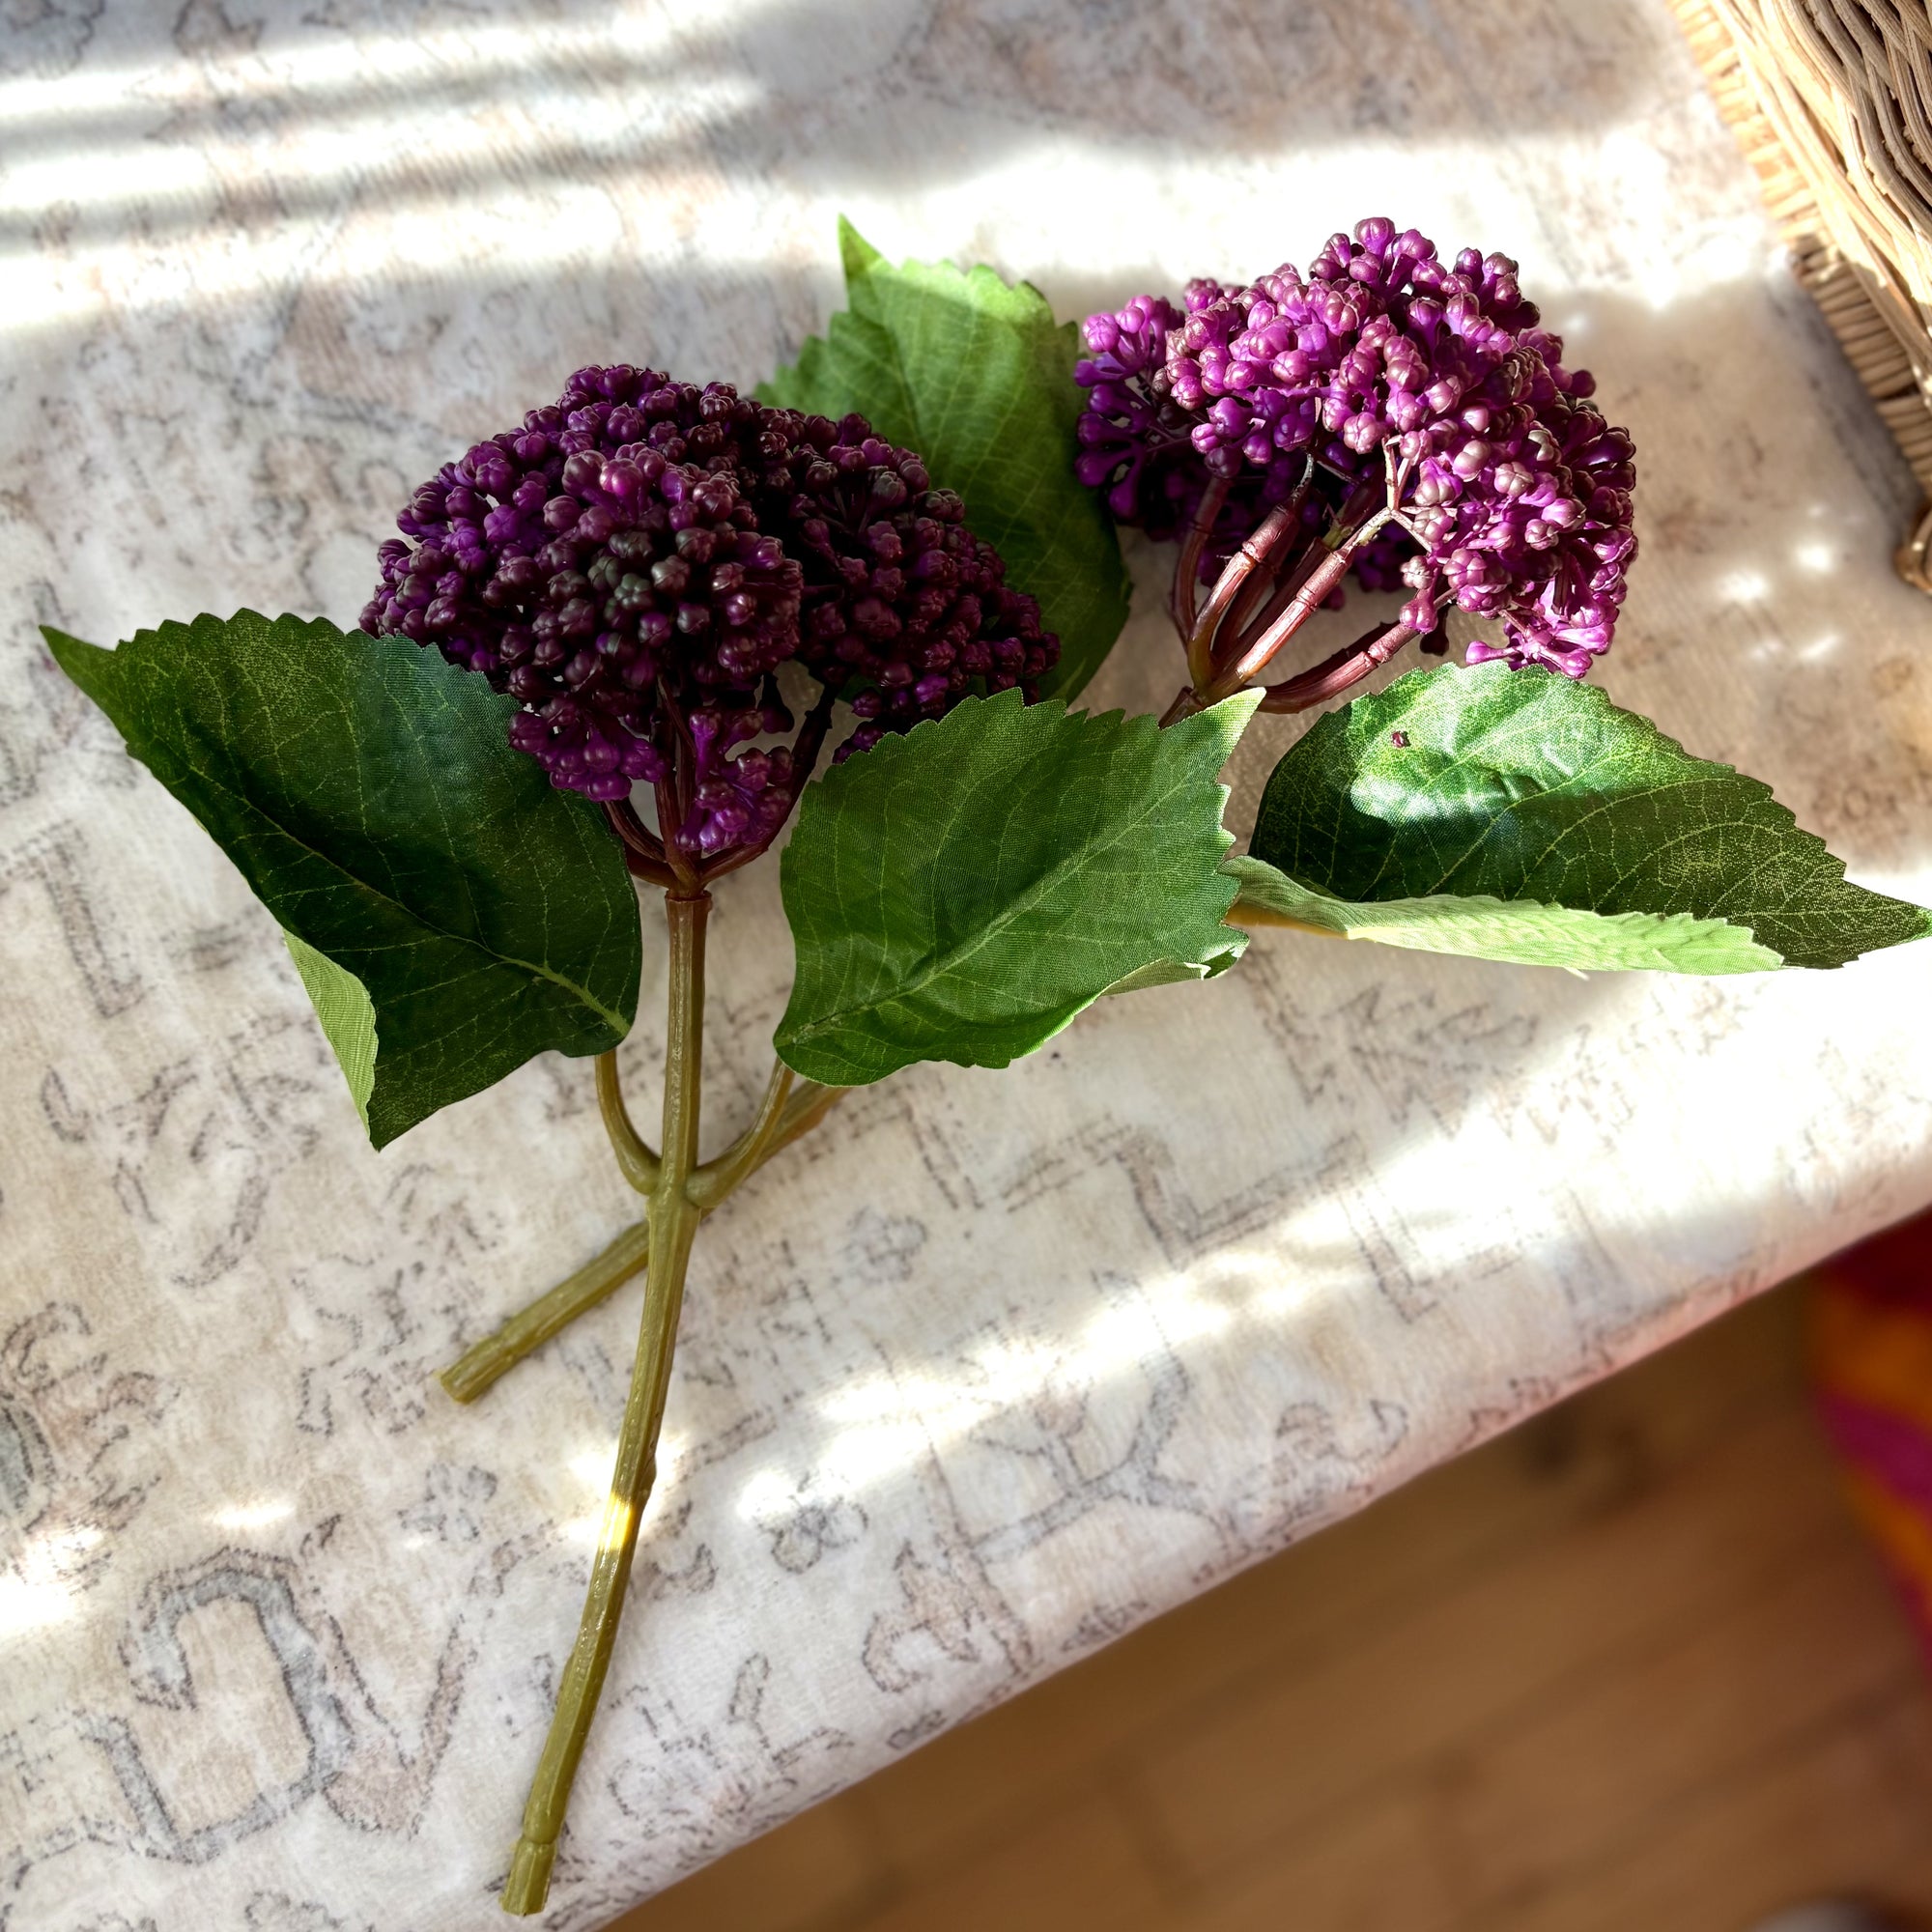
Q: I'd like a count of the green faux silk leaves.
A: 4